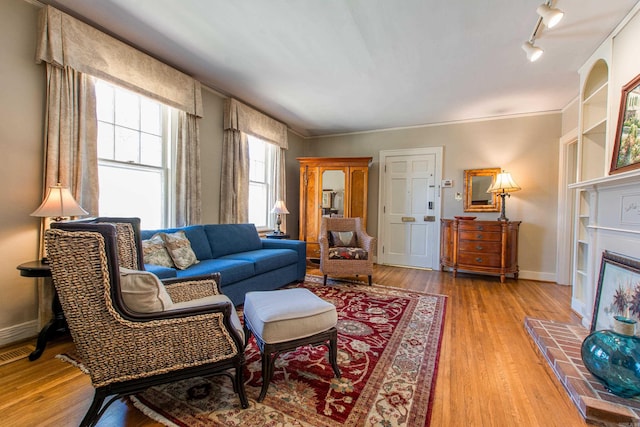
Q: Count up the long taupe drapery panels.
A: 4